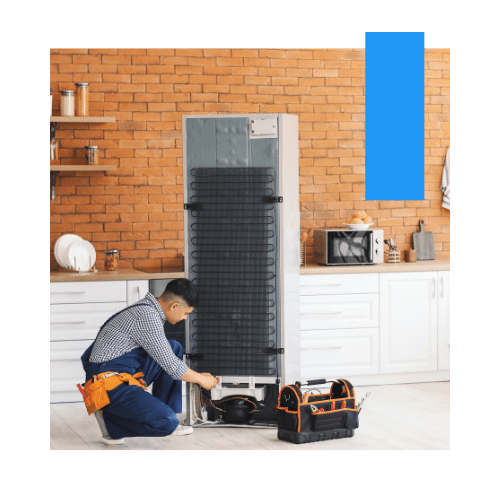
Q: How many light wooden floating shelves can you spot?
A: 2